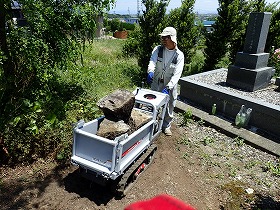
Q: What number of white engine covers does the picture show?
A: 1